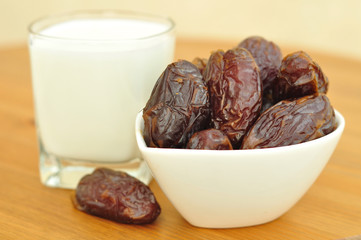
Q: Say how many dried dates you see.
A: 8